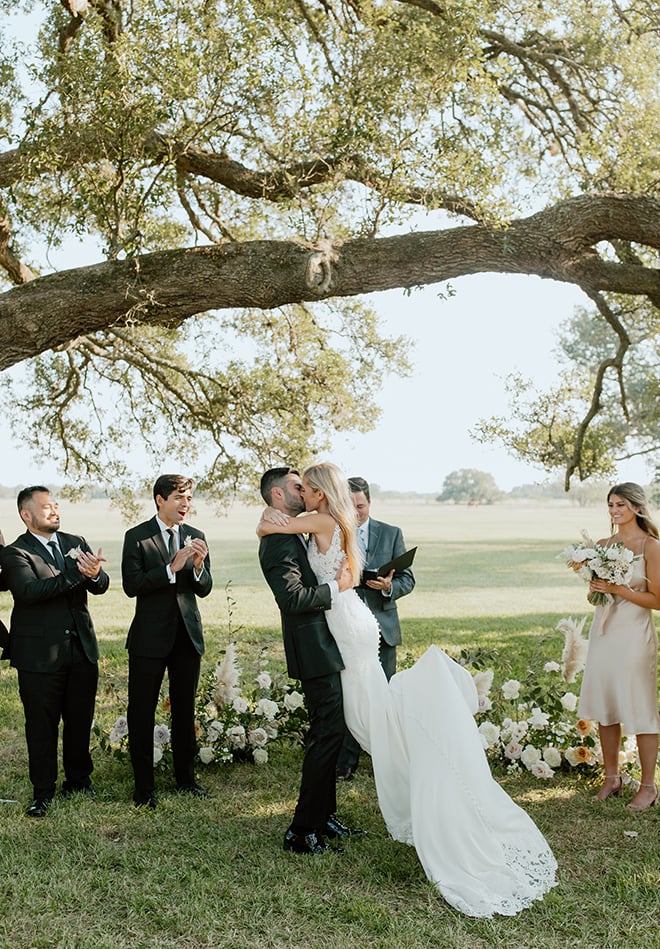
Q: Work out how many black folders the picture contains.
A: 1